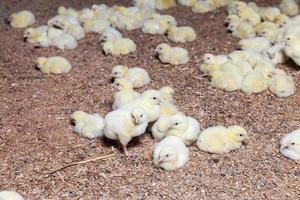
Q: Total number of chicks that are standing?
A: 1